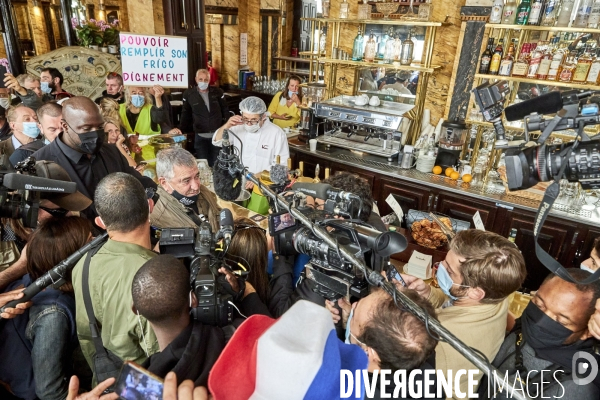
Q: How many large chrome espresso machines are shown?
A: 1